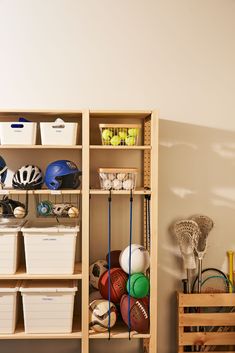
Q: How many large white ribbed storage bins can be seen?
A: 4